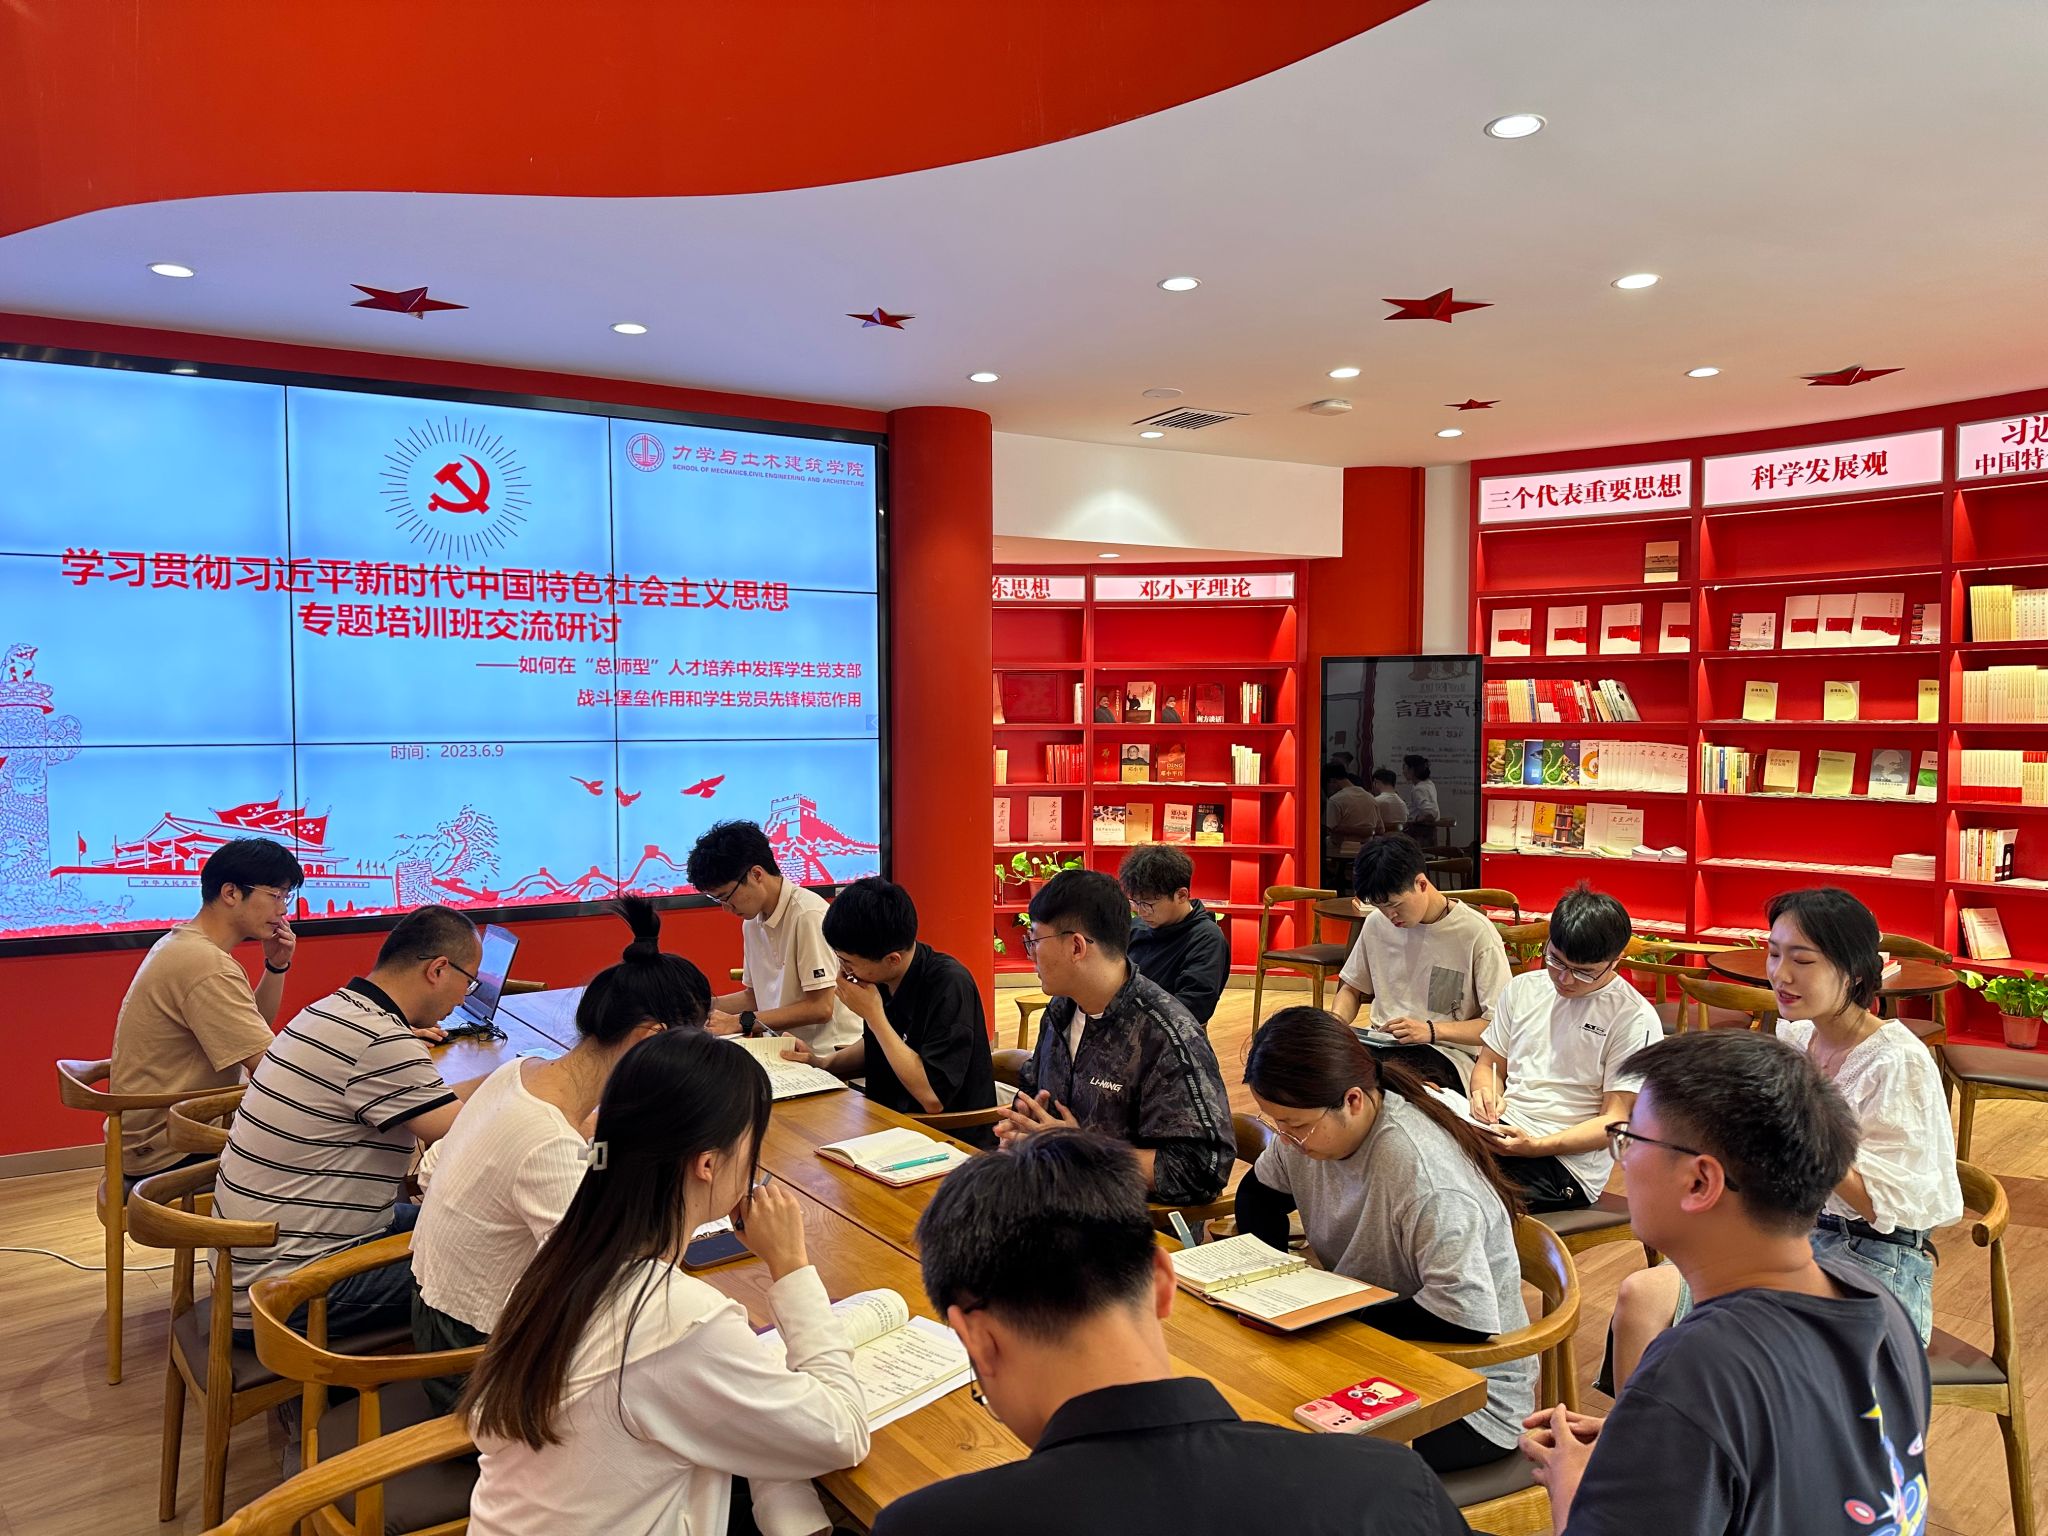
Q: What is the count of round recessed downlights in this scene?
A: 11